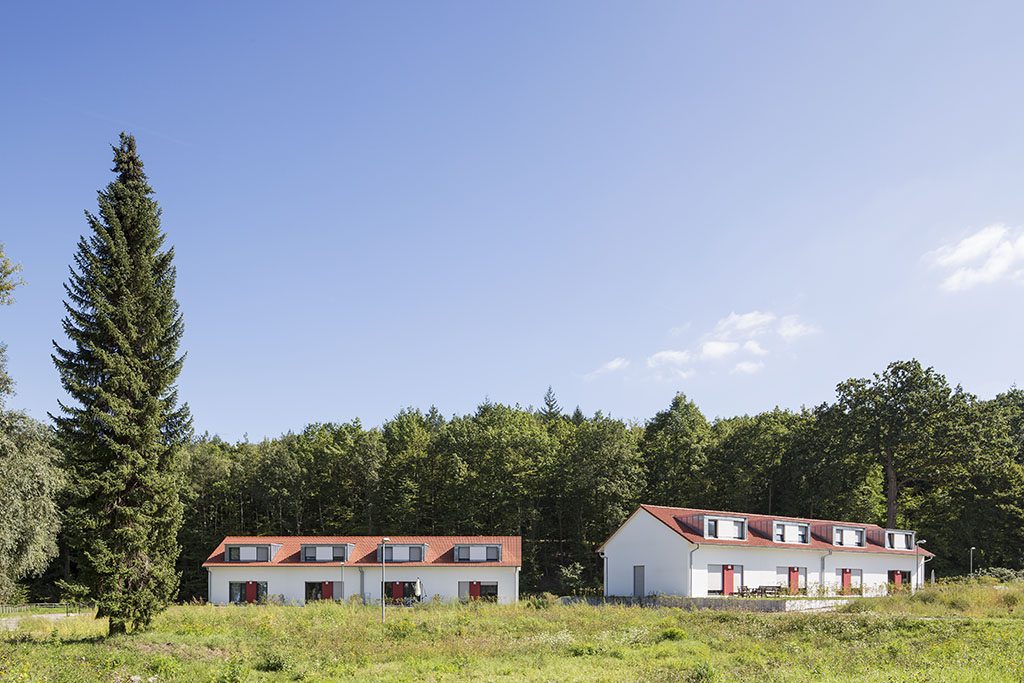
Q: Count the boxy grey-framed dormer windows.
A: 8